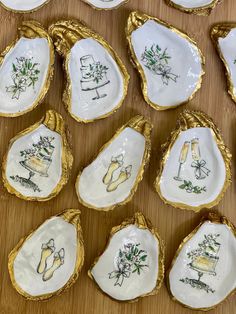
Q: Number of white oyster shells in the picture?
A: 13